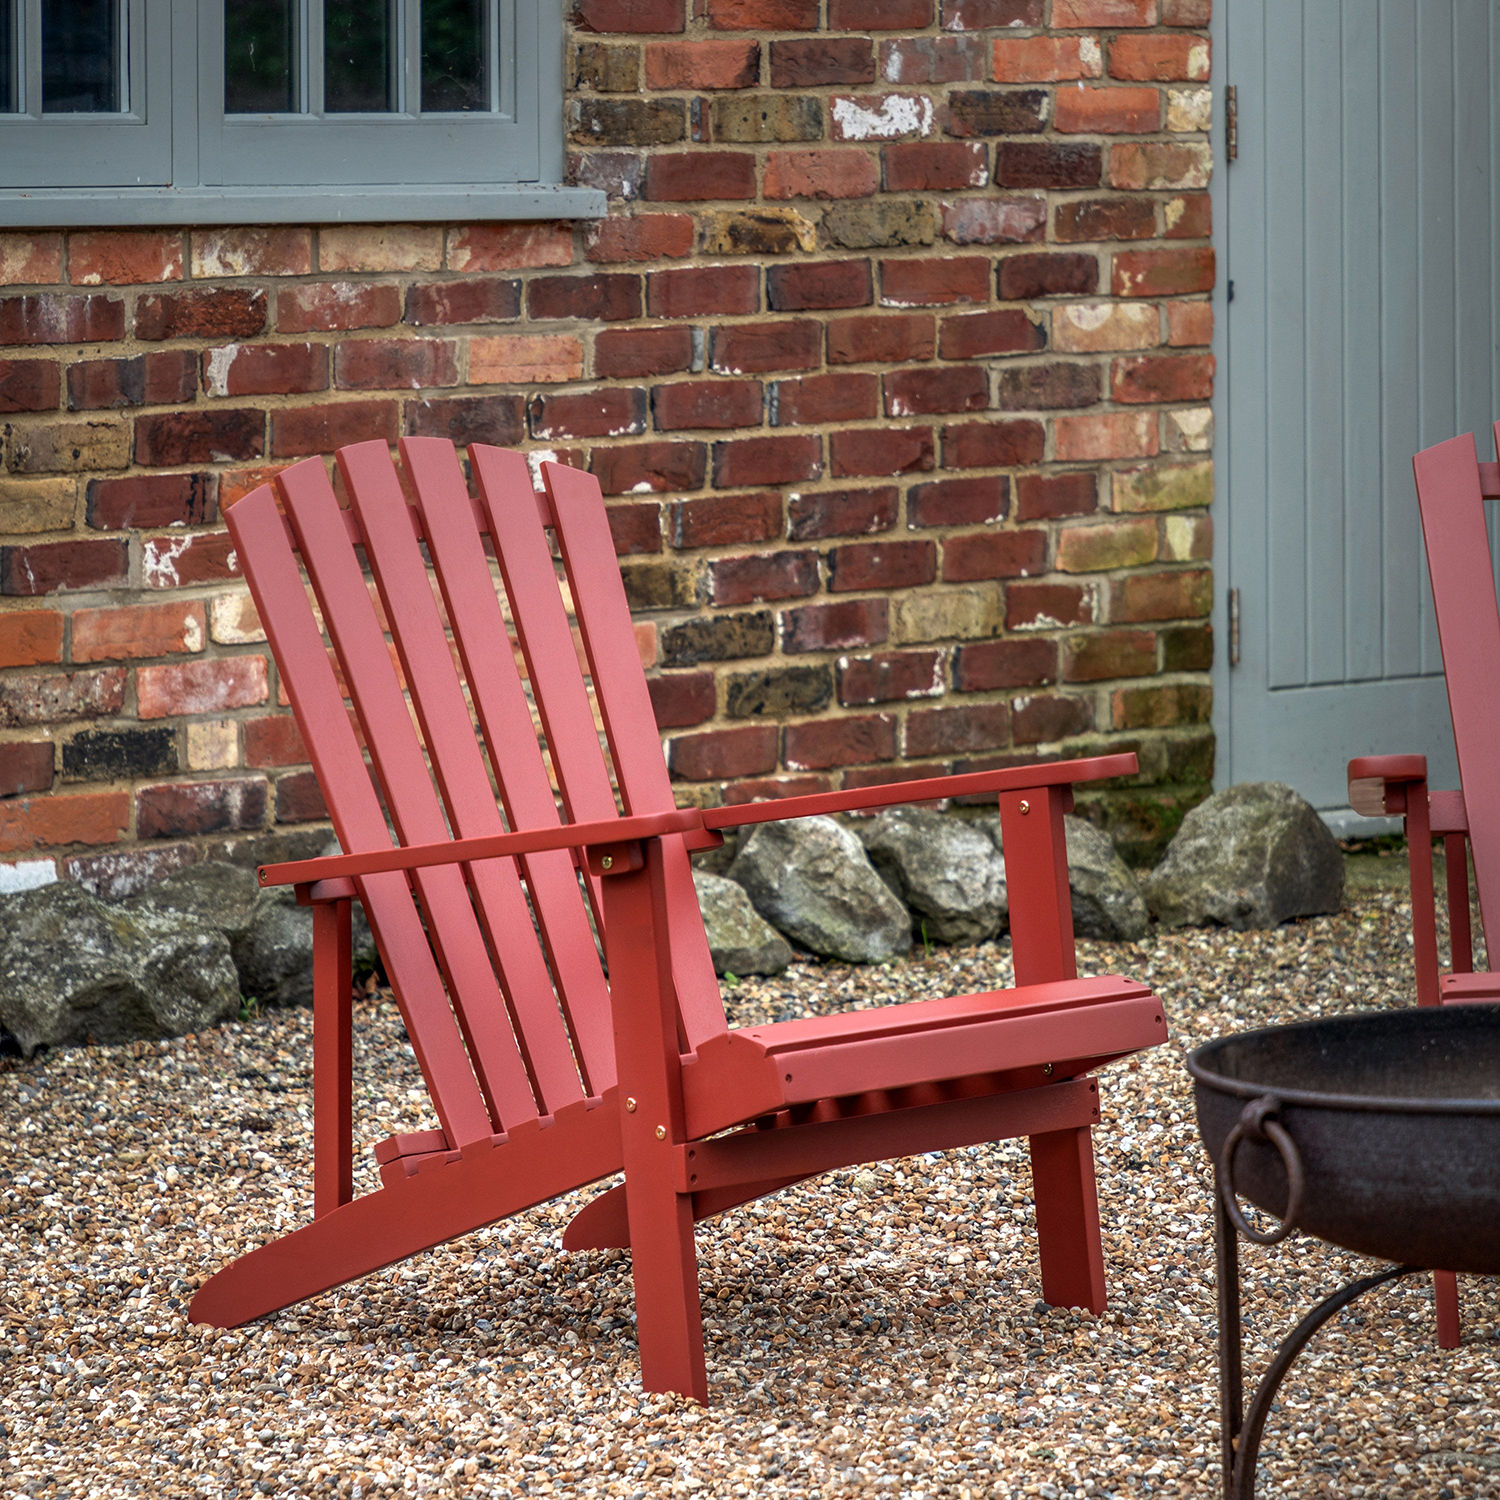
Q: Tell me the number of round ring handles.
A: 1